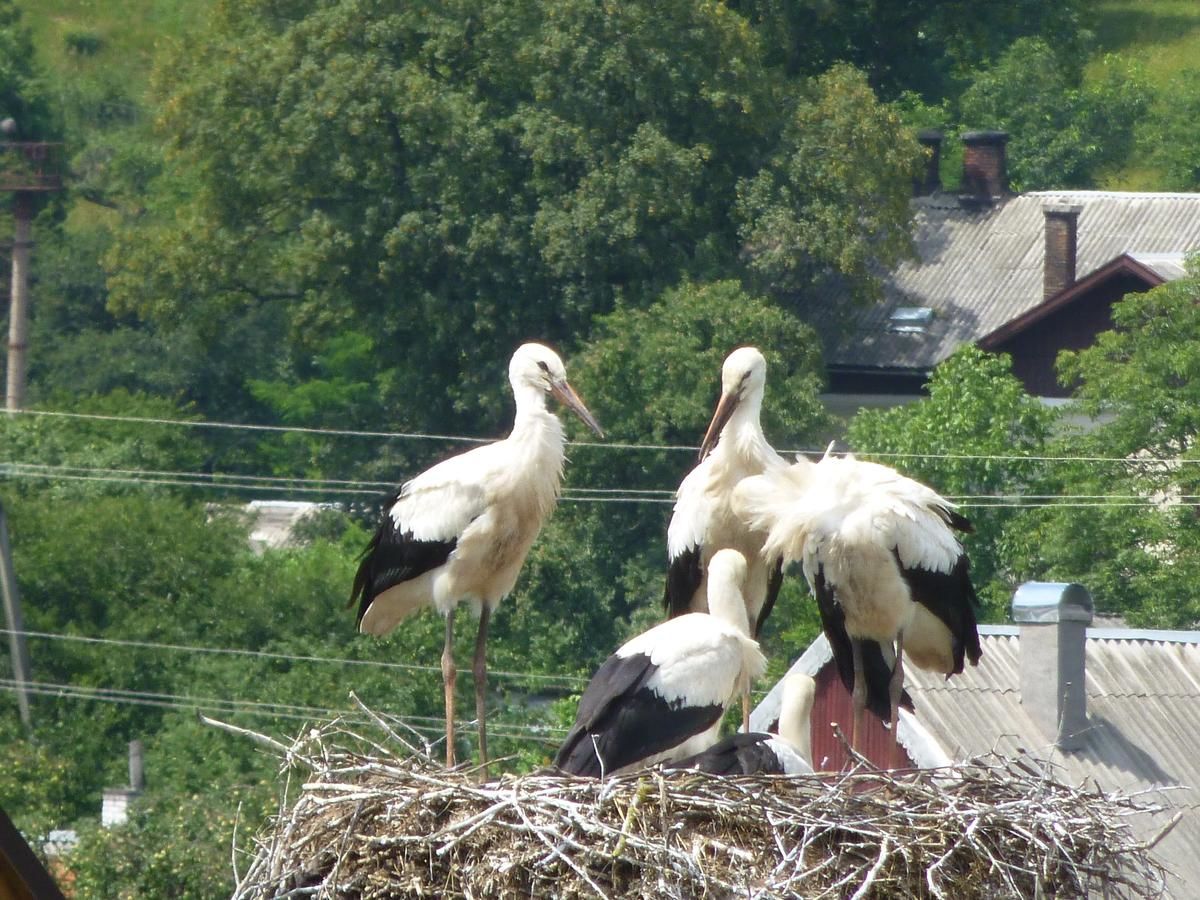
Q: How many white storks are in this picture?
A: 5